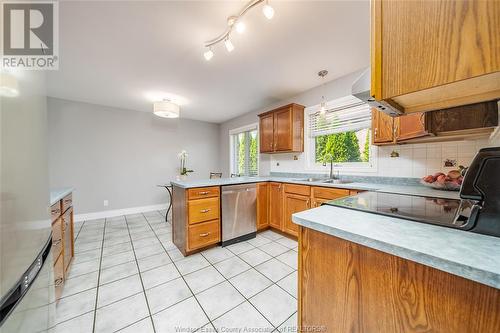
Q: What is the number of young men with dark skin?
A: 0